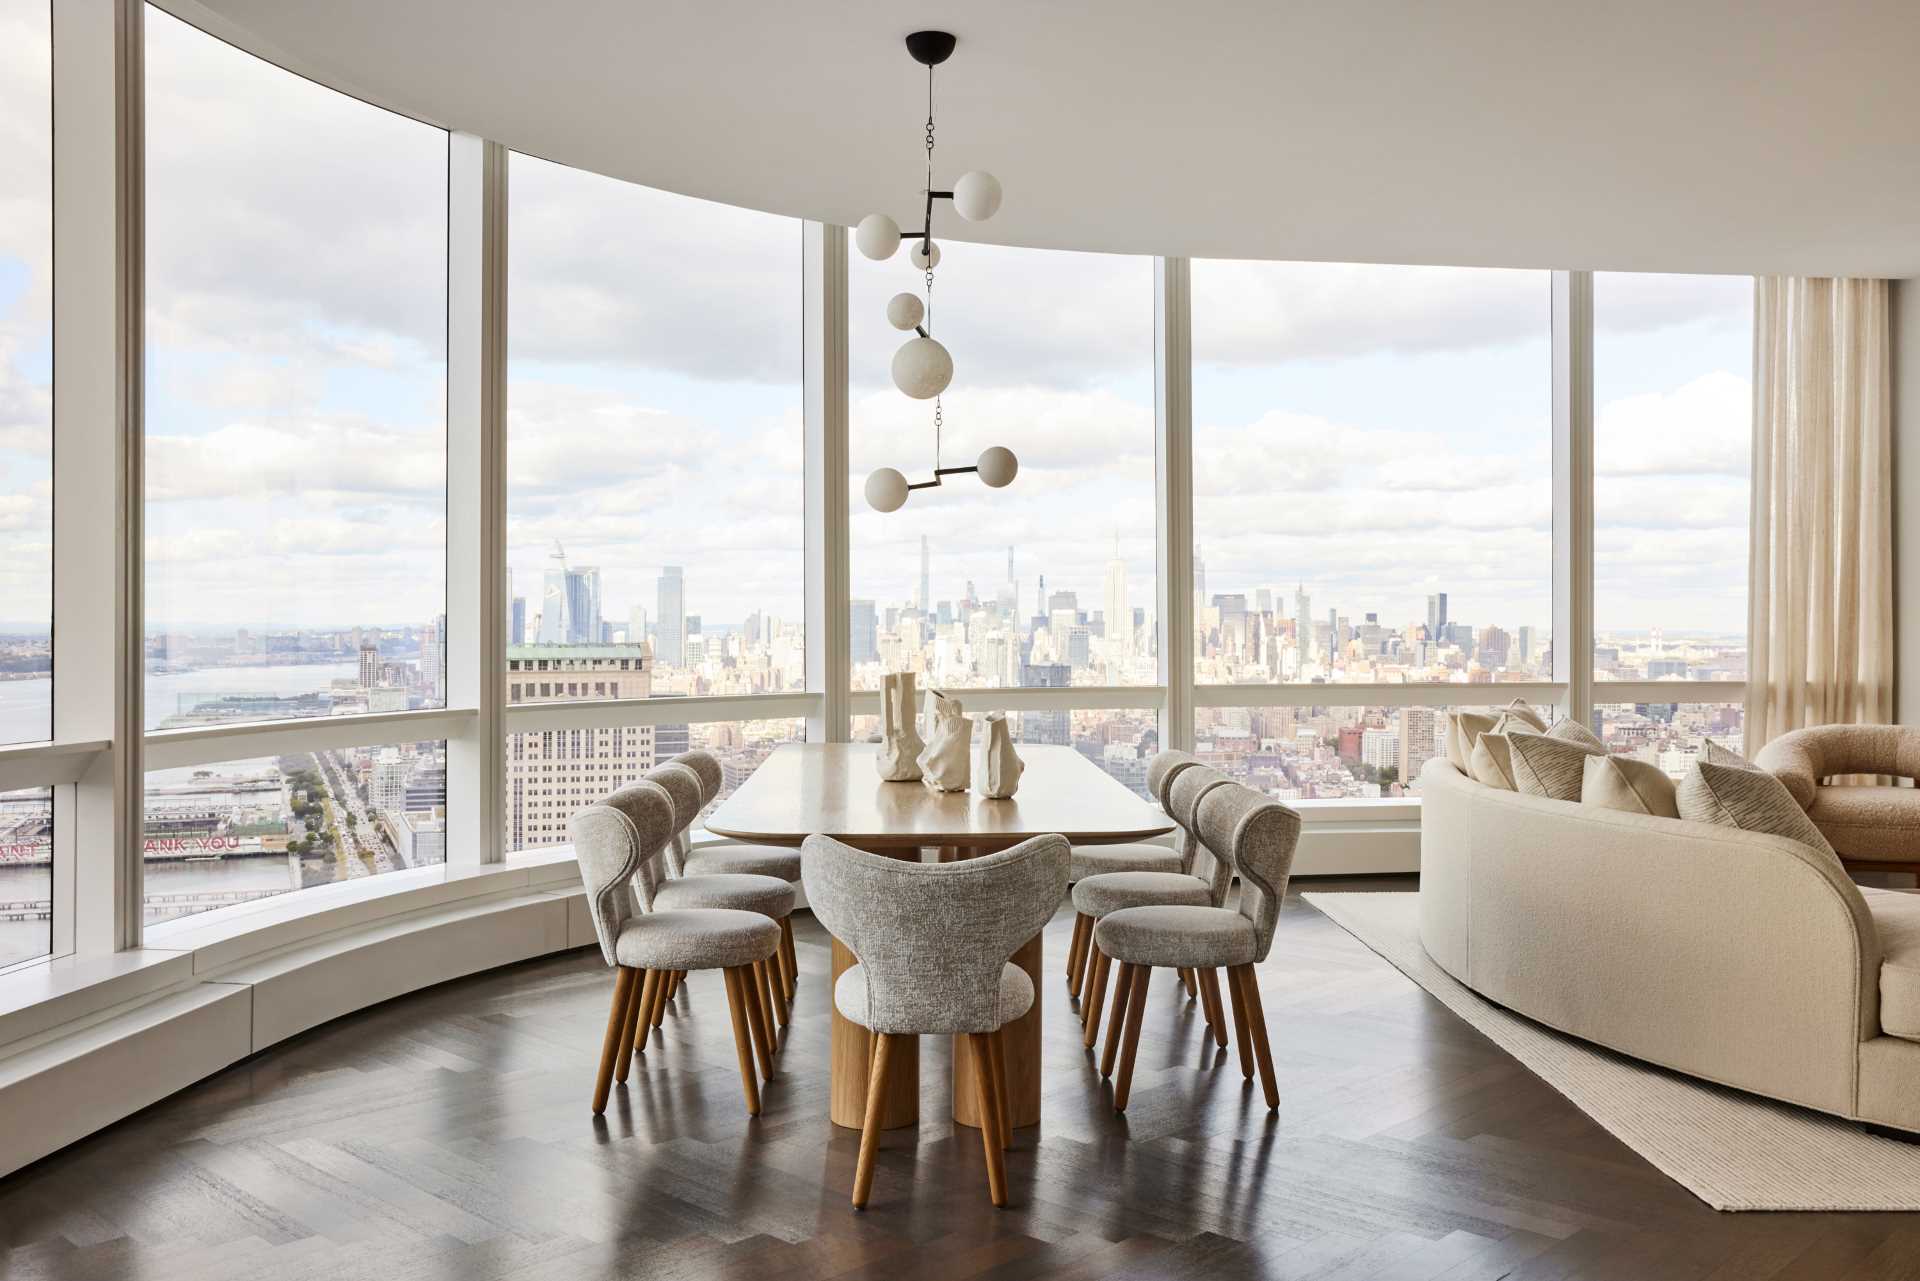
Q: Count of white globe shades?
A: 7